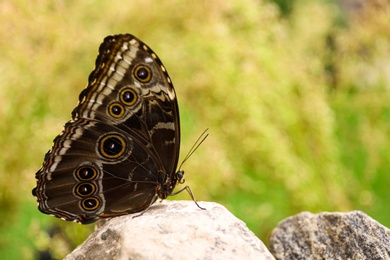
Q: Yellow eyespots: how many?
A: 7